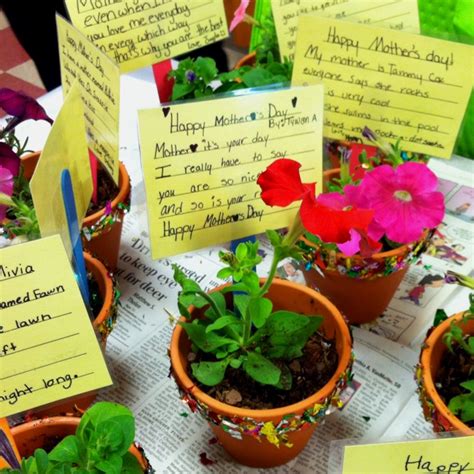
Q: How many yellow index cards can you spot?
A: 8